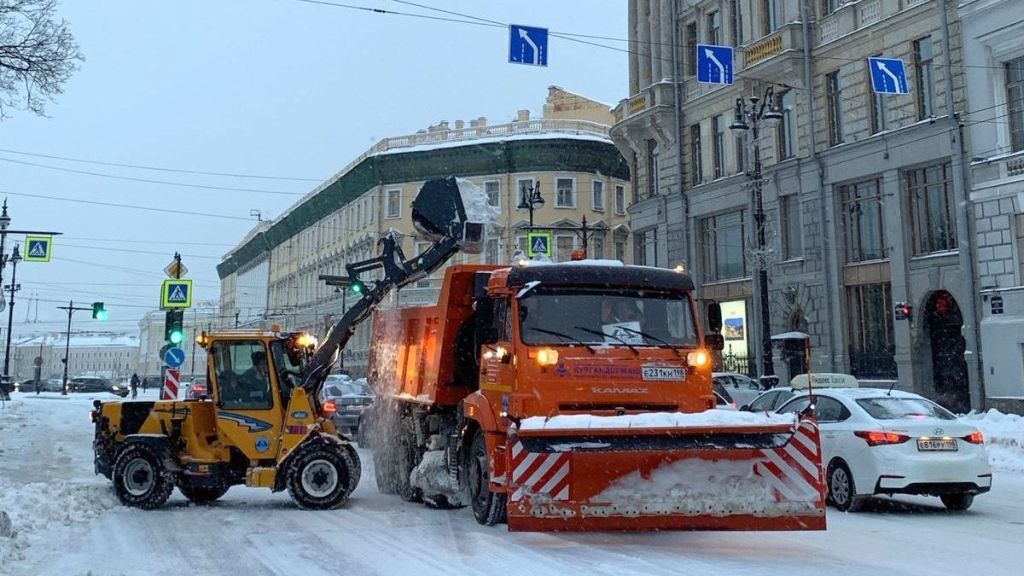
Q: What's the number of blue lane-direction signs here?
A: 3